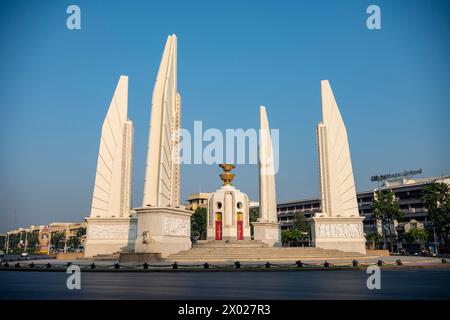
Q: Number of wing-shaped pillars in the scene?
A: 4